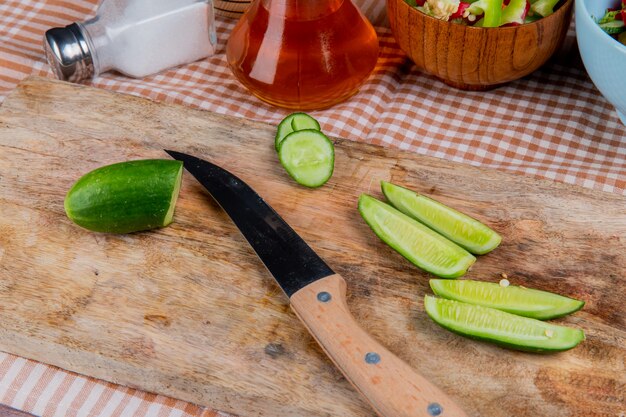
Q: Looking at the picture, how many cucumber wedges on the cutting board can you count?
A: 4